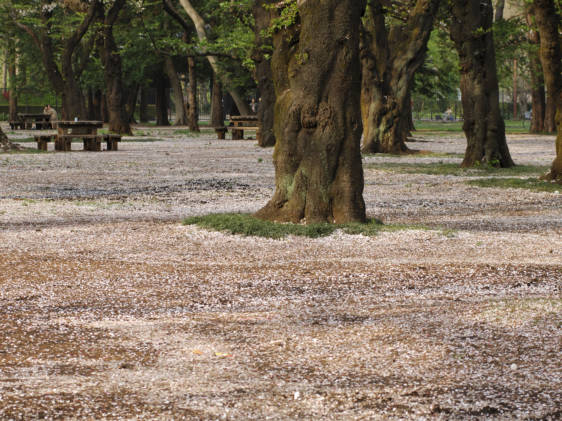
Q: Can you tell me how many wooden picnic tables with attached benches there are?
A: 3